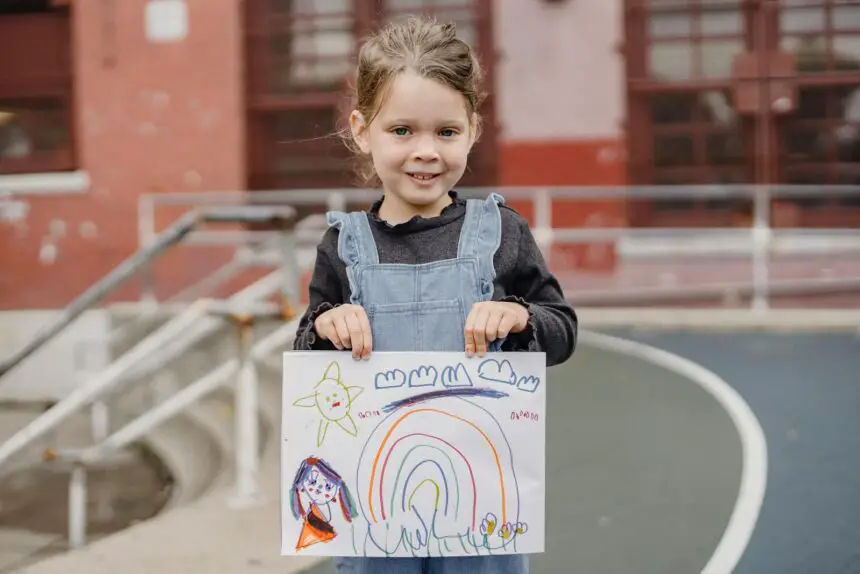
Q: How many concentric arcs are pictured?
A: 6